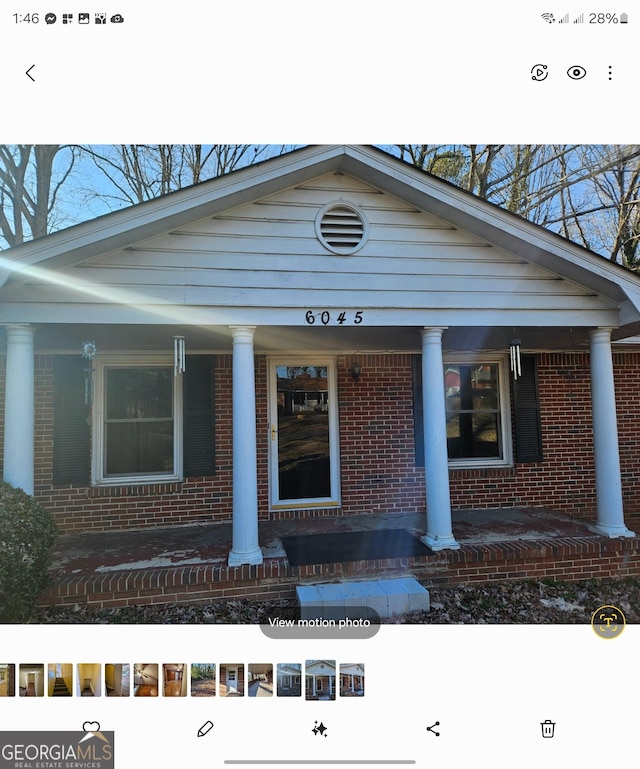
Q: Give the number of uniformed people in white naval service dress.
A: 0